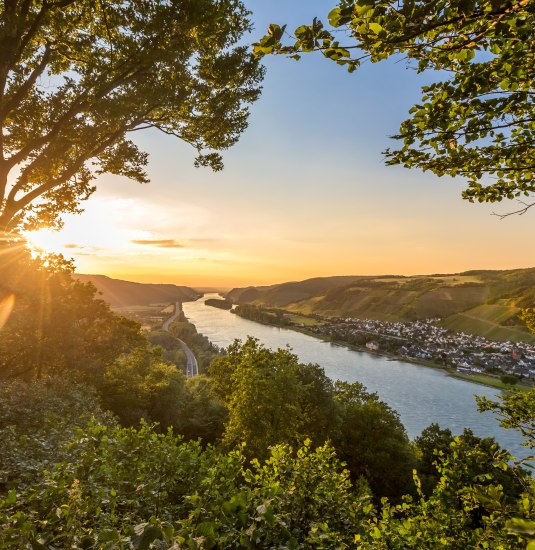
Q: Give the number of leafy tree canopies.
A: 2